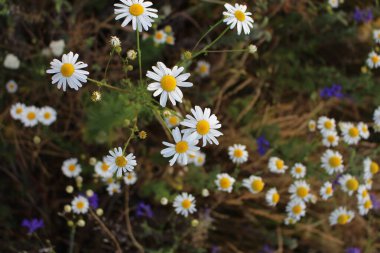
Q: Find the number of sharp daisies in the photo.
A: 7